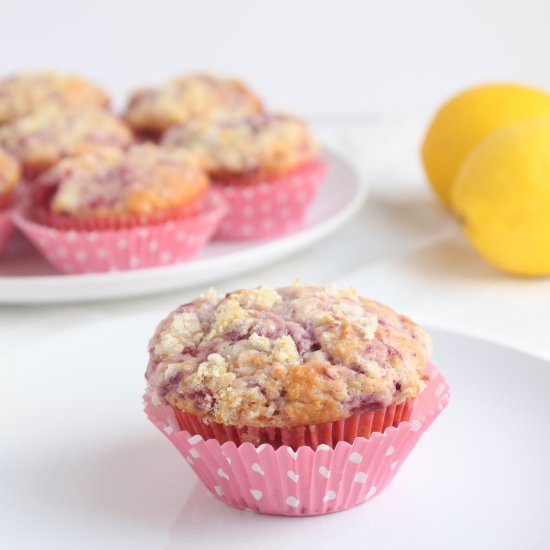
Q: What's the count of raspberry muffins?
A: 7